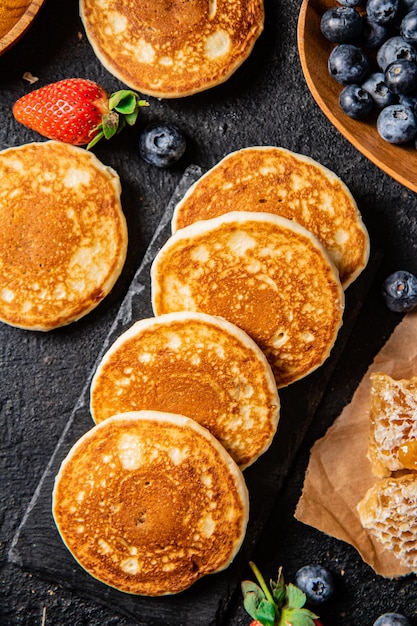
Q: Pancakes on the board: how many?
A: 4